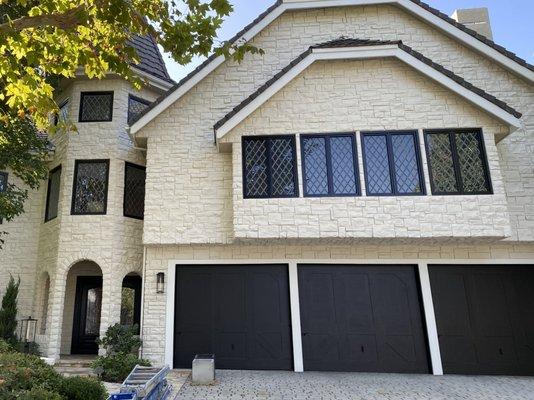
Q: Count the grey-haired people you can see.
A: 0